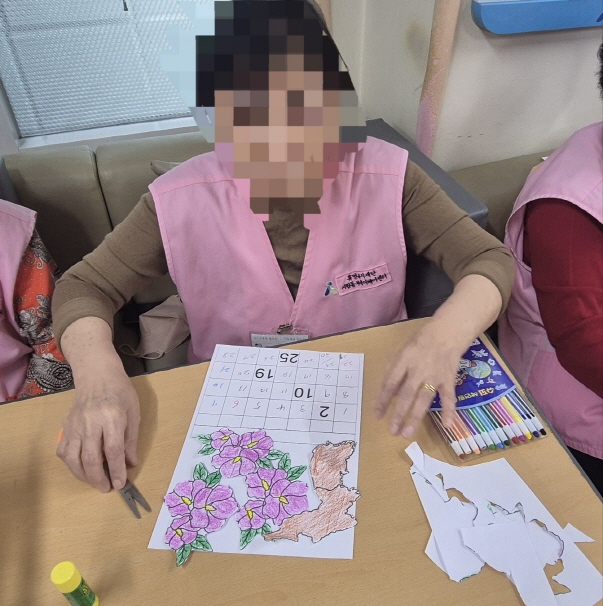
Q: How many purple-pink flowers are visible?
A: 9